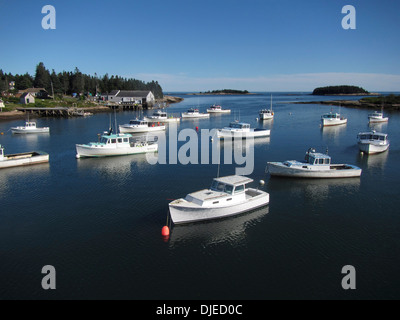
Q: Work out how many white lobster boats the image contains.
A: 14